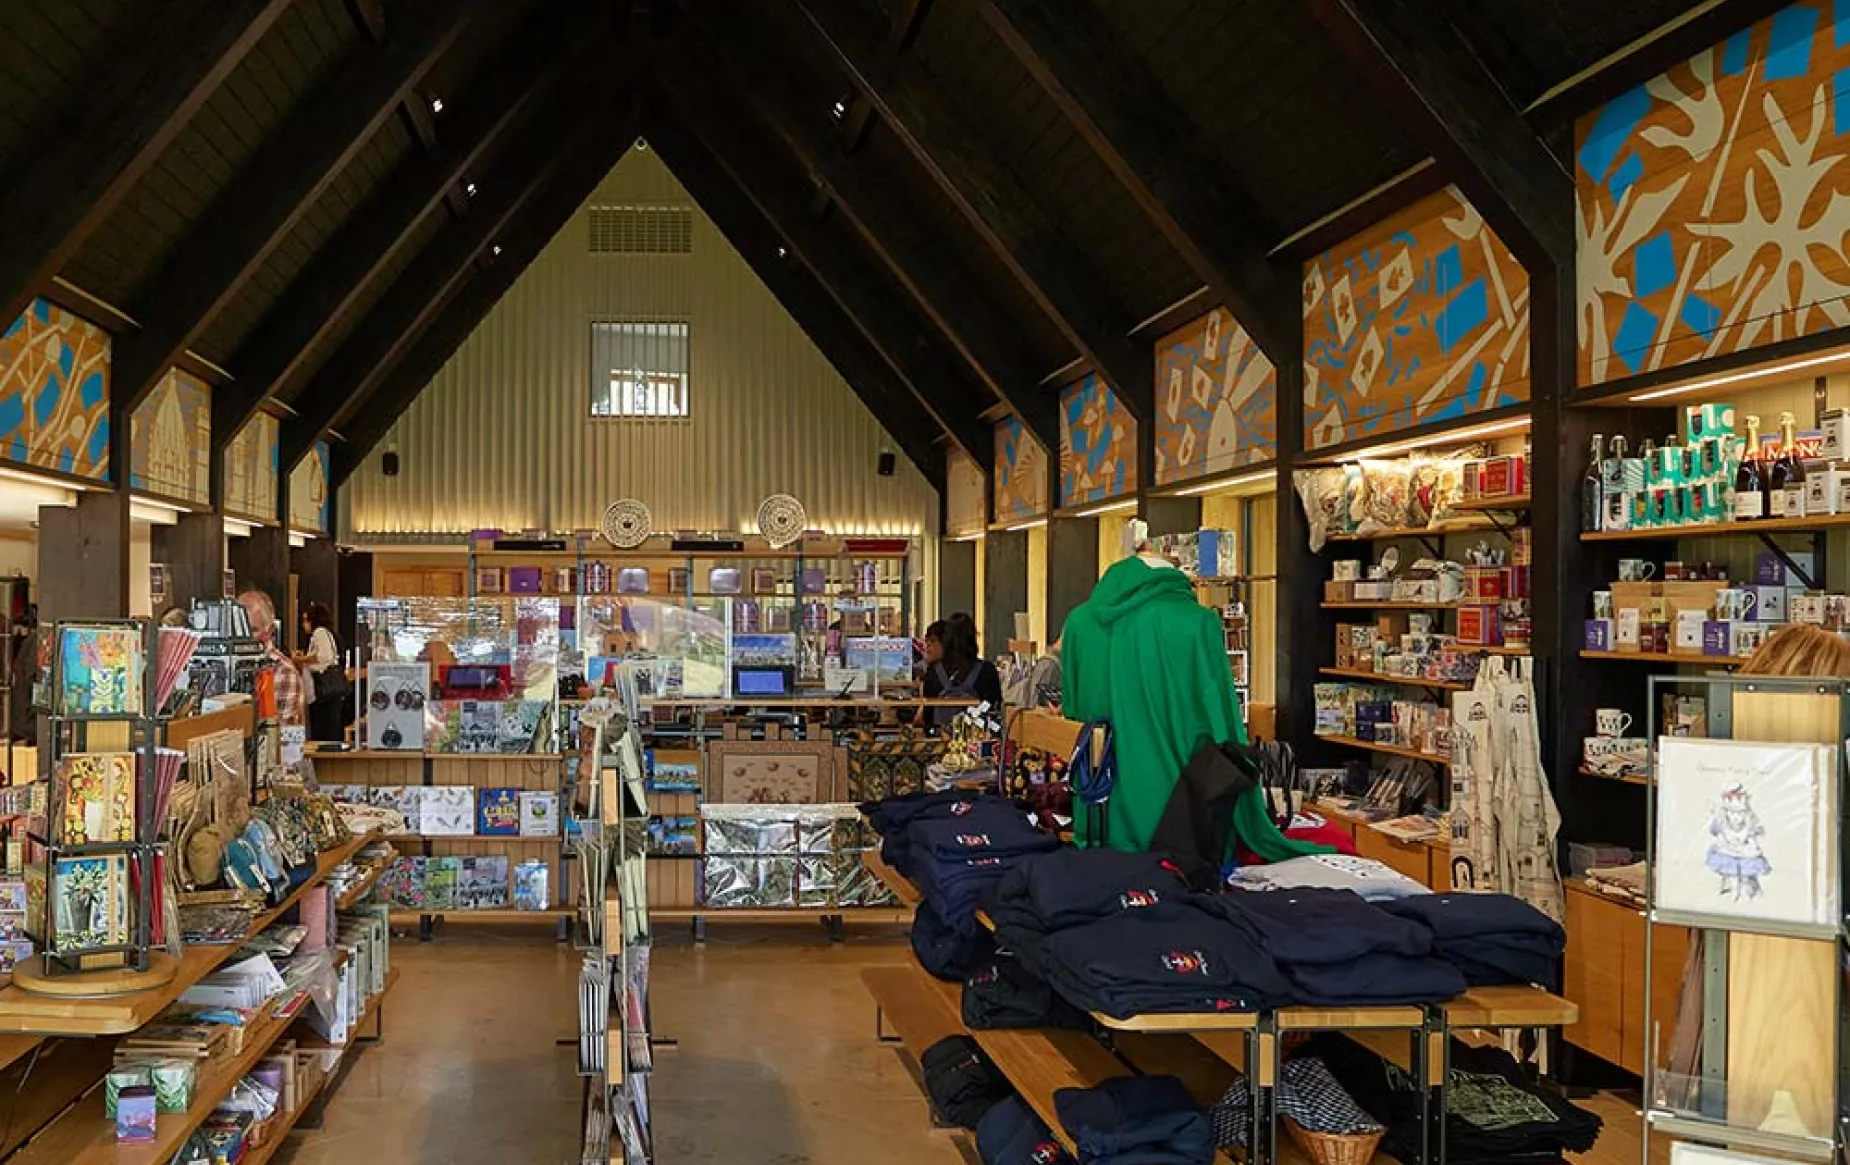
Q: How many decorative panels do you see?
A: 10